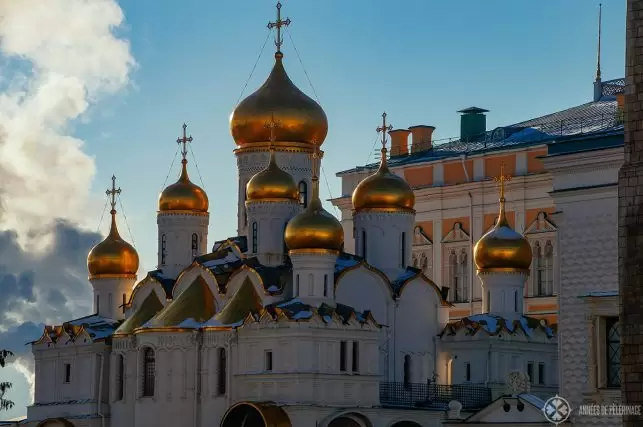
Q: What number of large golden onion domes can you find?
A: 7